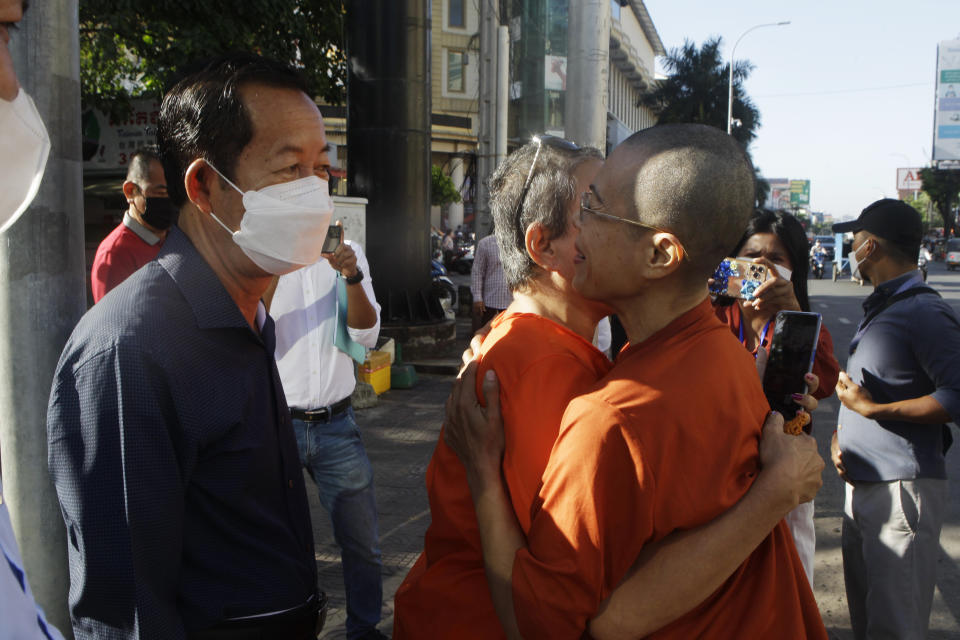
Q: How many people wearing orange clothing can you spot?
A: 2